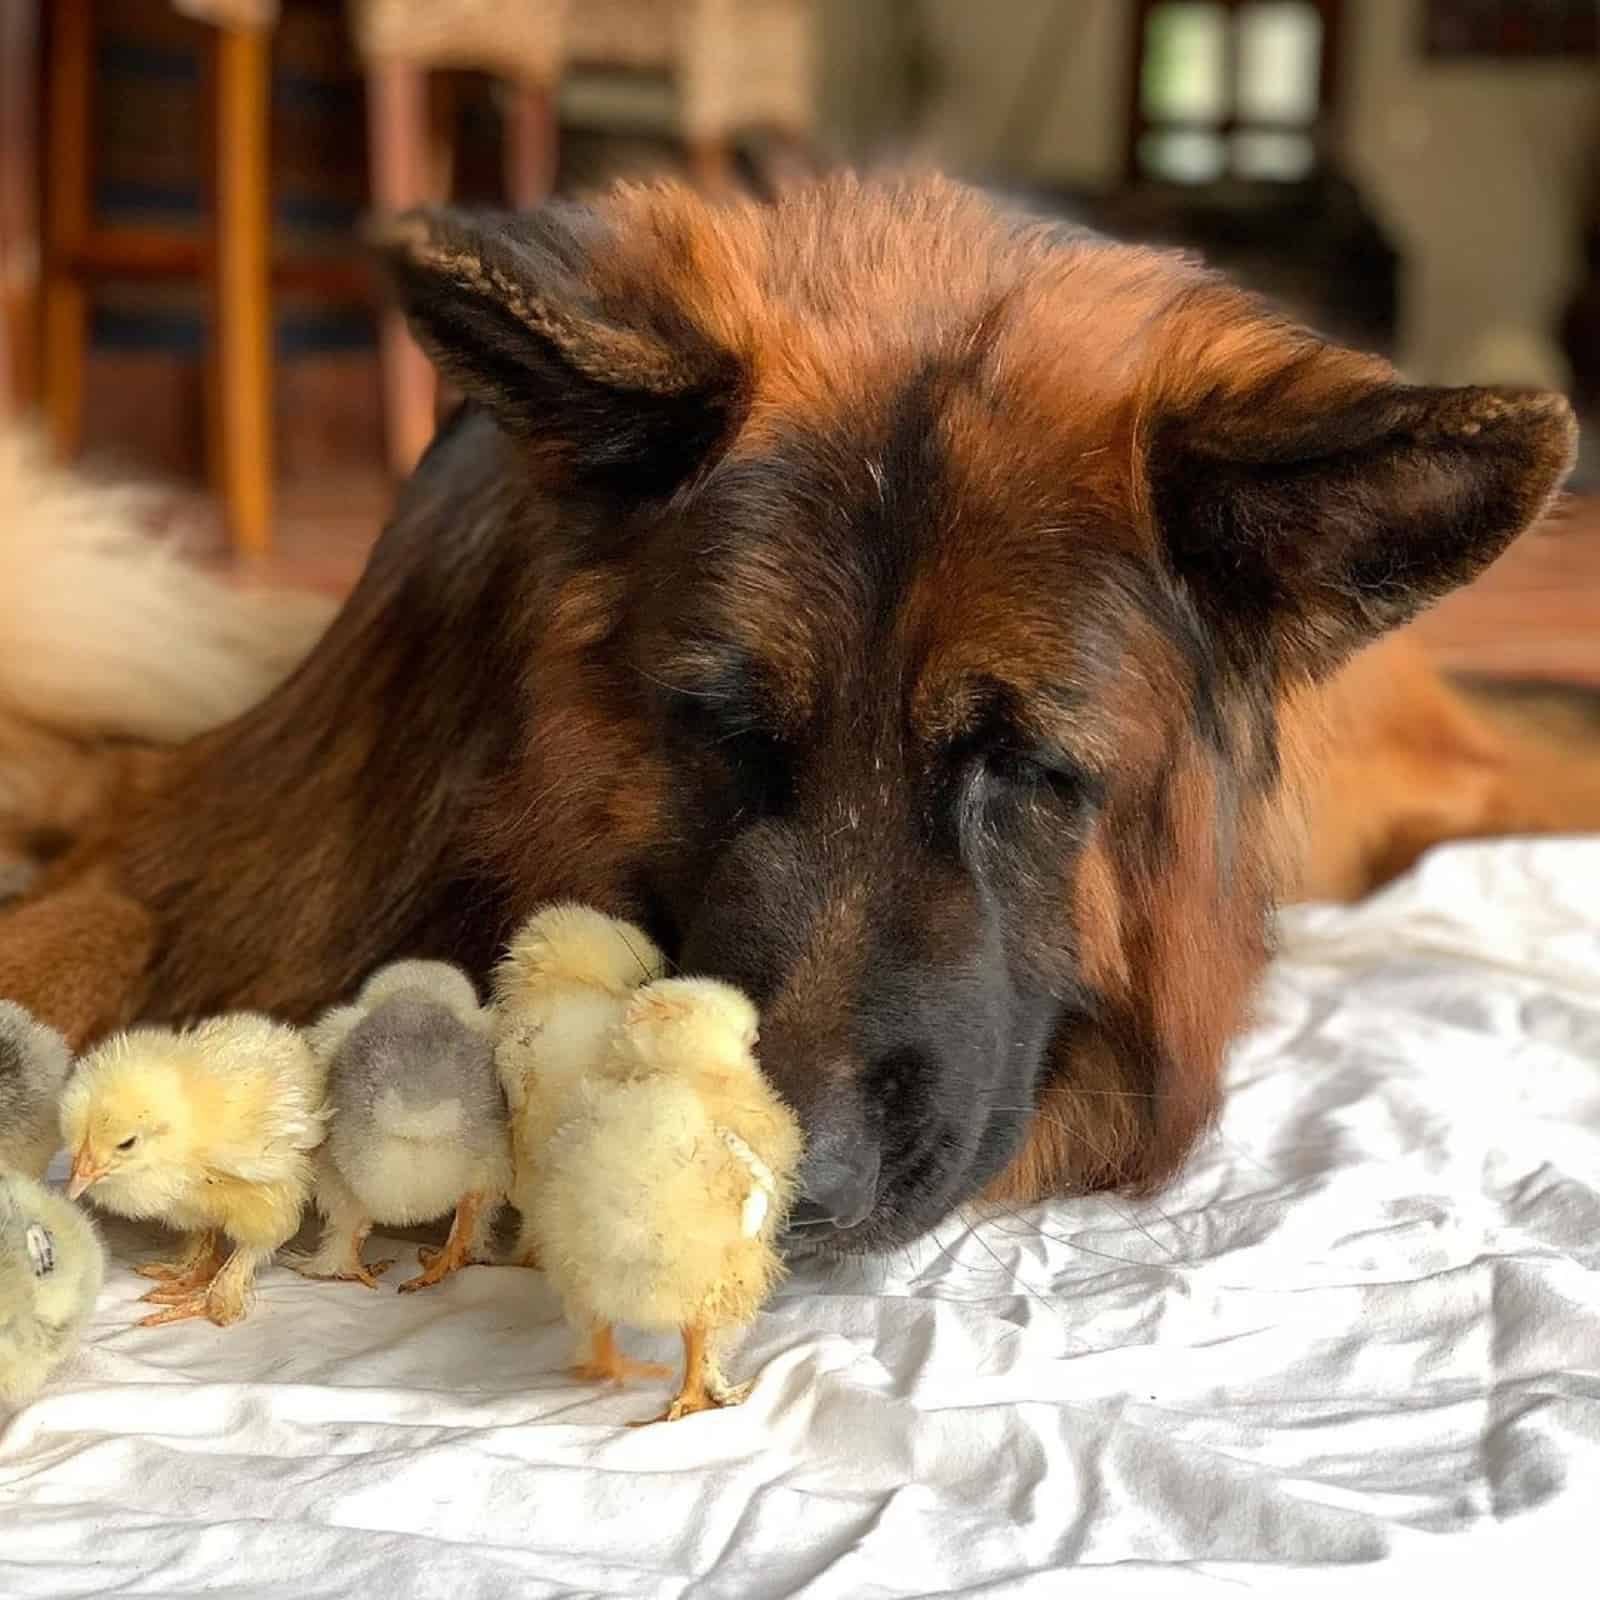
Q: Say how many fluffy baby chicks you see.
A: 6